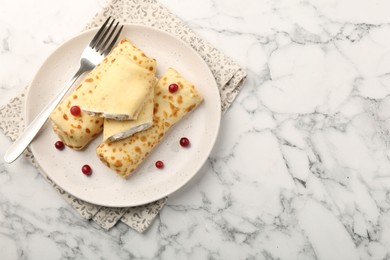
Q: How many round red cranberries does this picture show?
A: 6